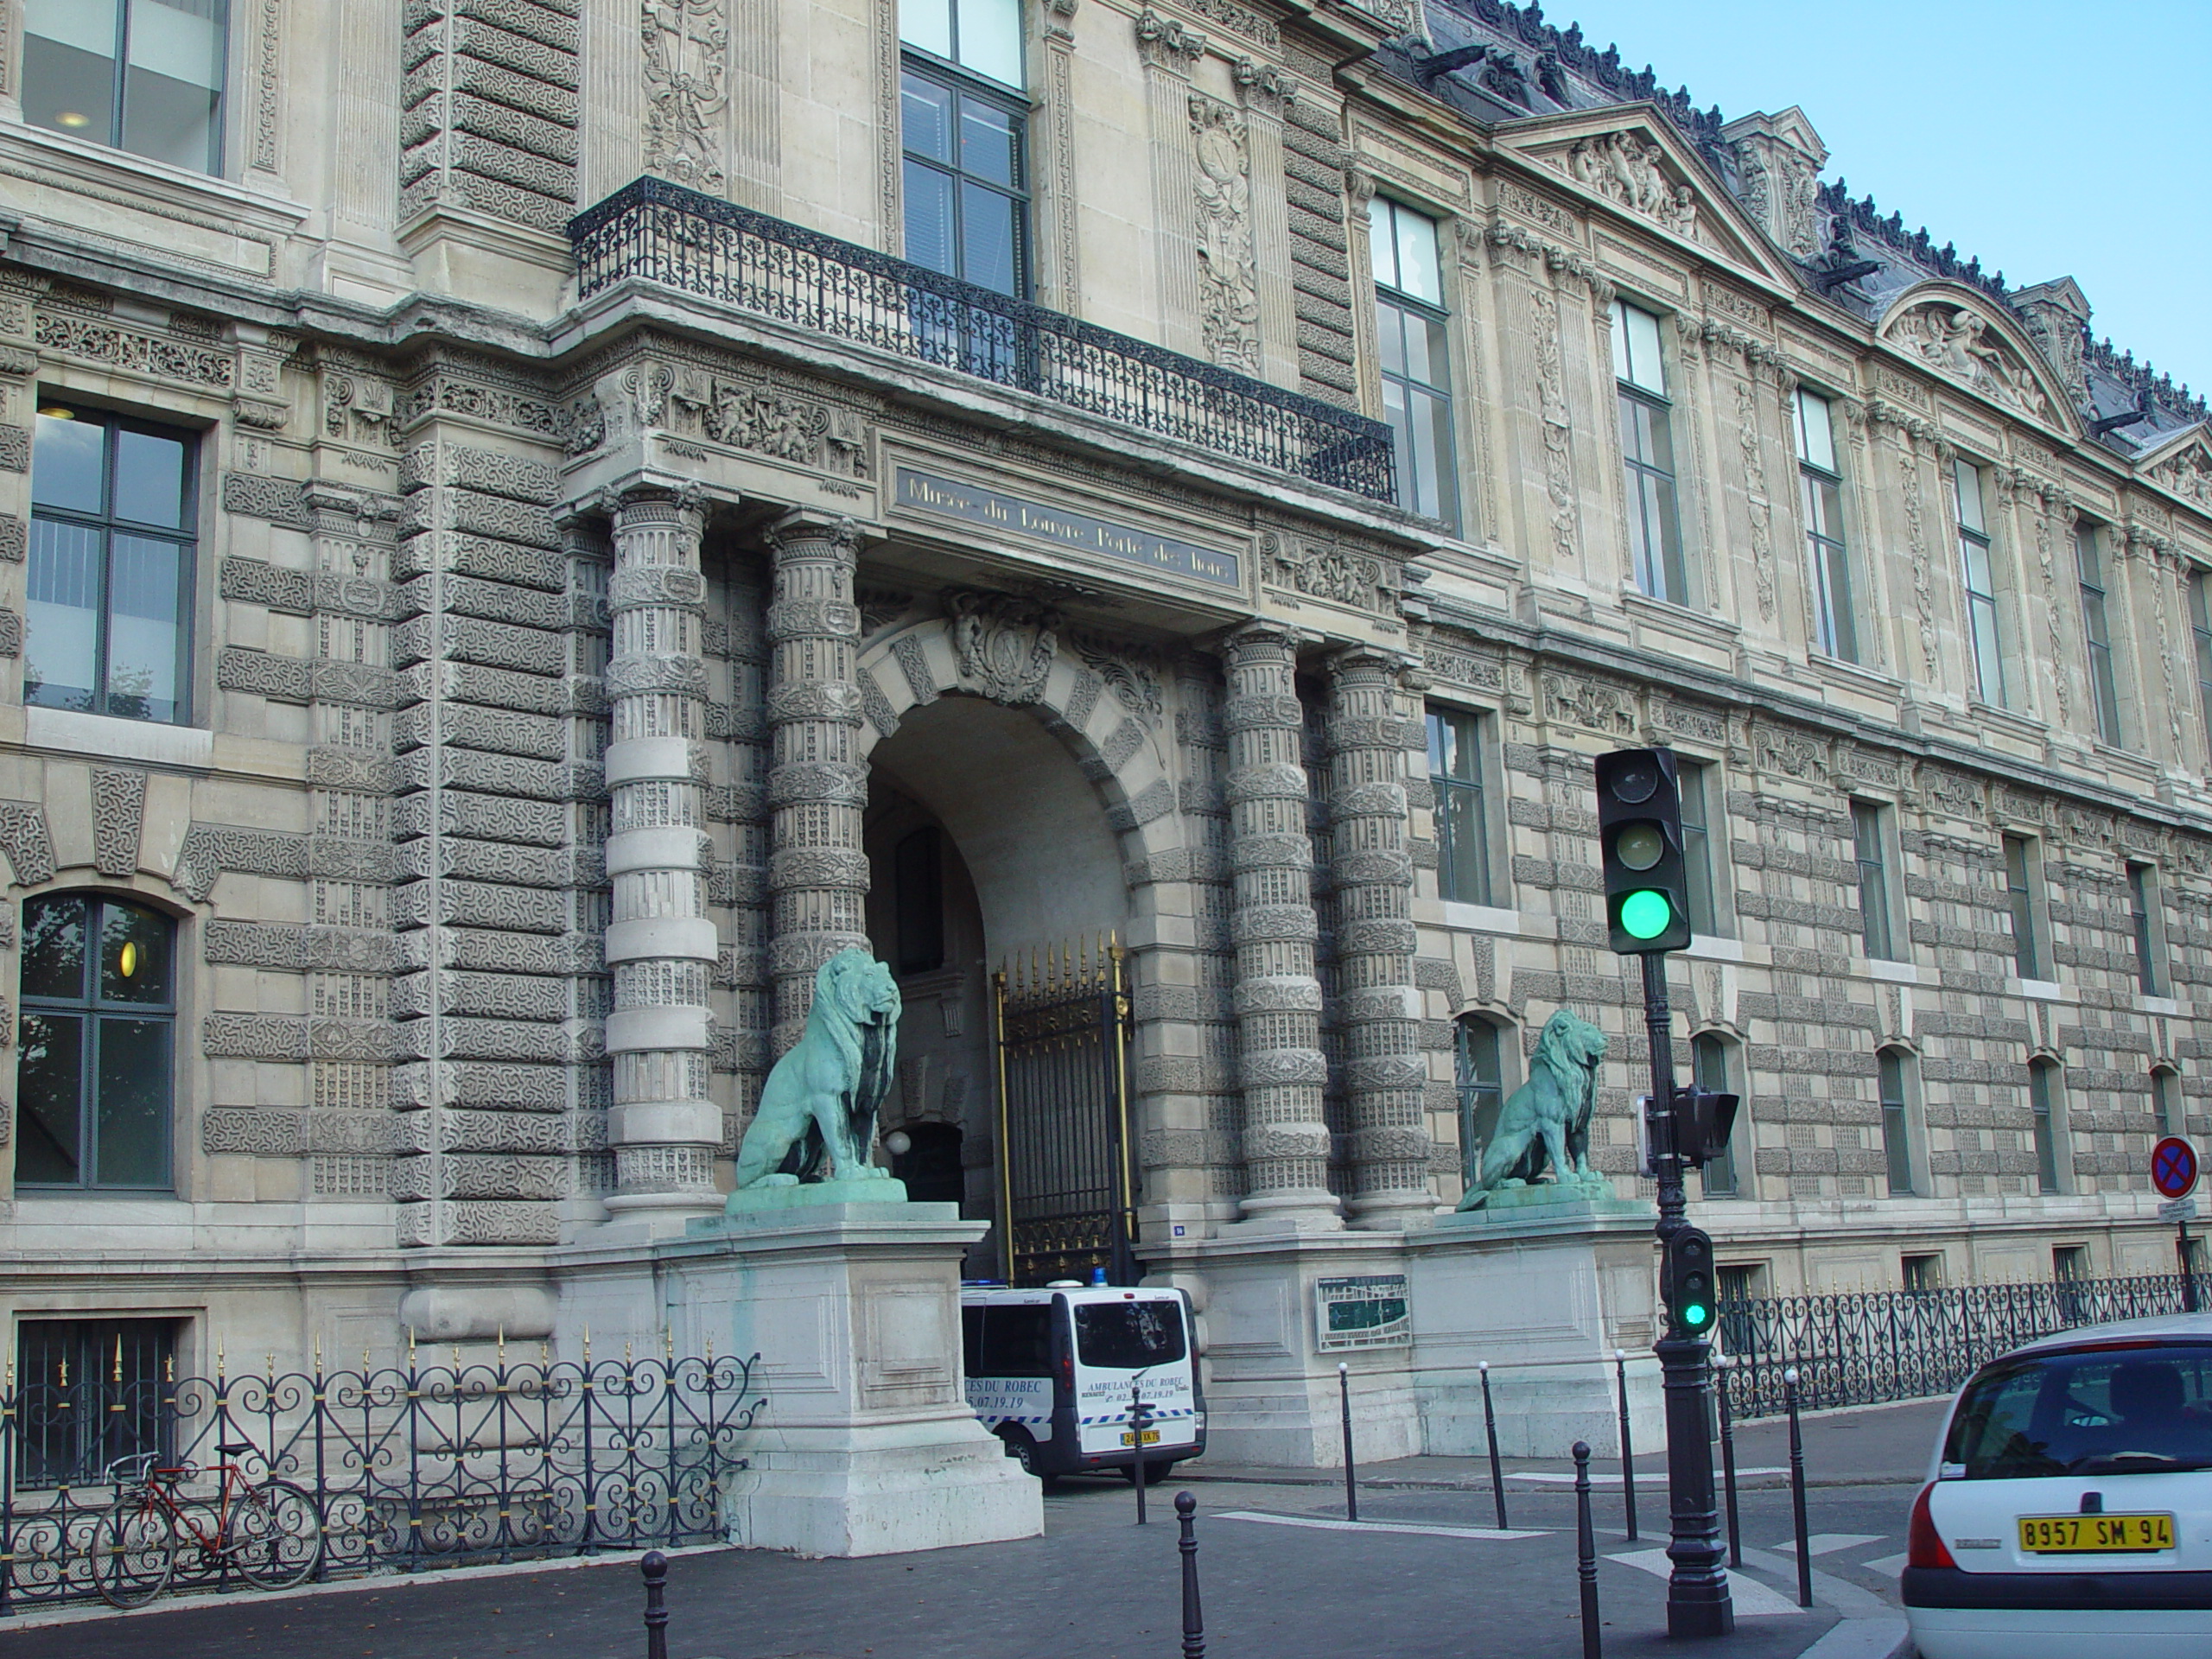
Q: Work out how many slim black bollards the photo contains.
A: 9